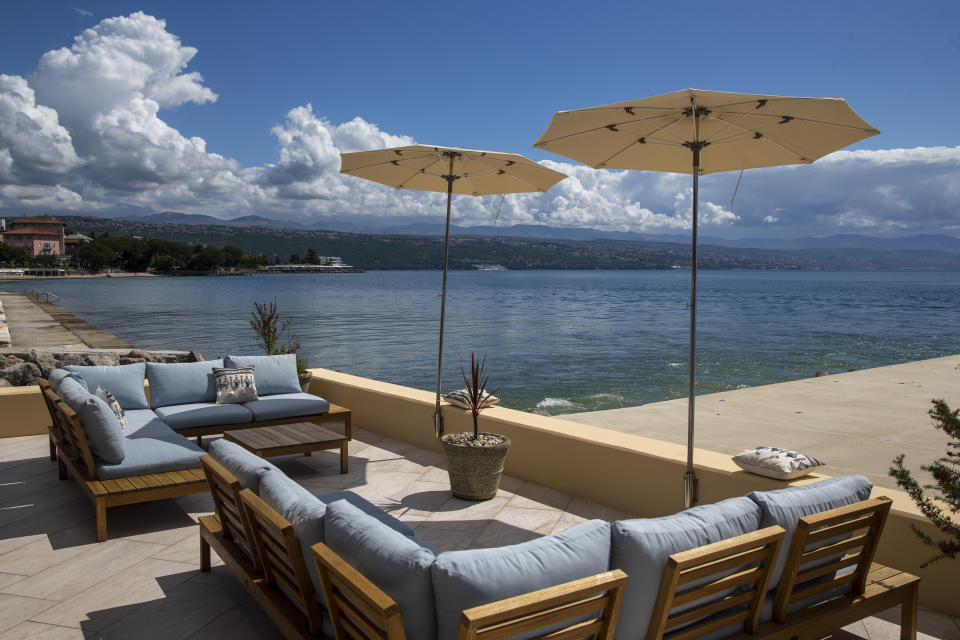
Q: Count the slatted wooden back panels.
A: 9